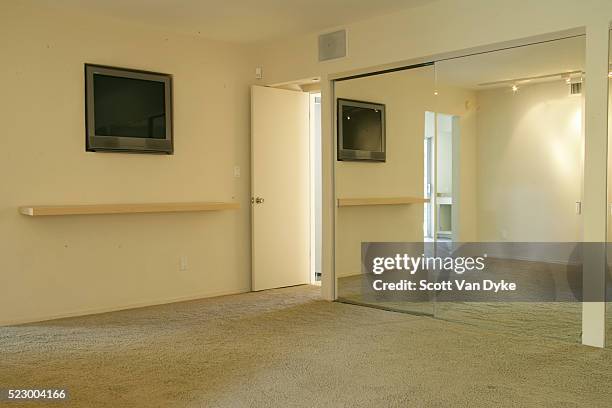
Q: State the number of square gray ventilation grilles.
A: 1